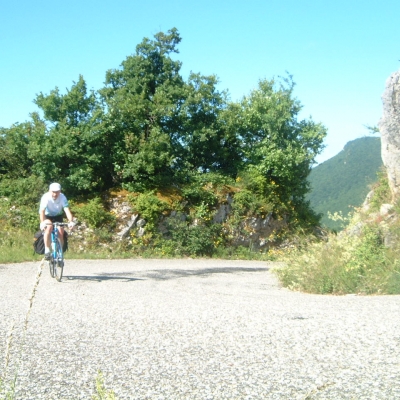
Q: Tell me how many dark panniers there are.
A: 2